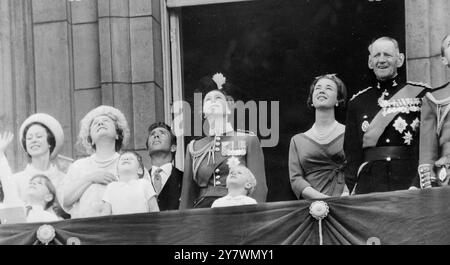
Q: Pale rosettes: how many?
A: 2